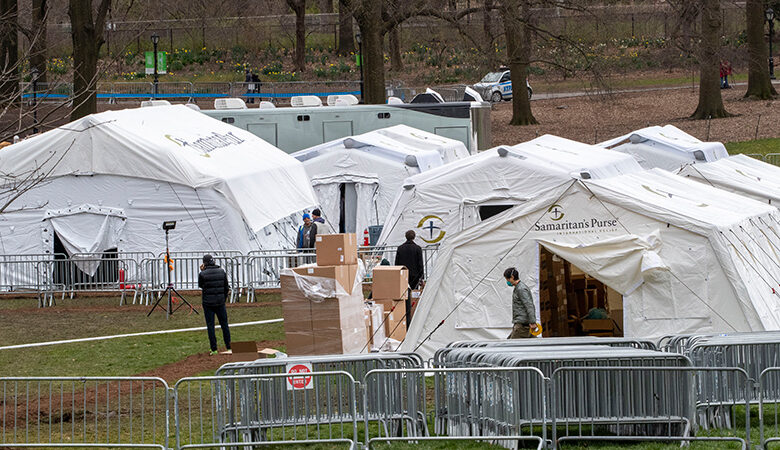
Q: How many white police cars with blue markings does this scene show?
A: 1